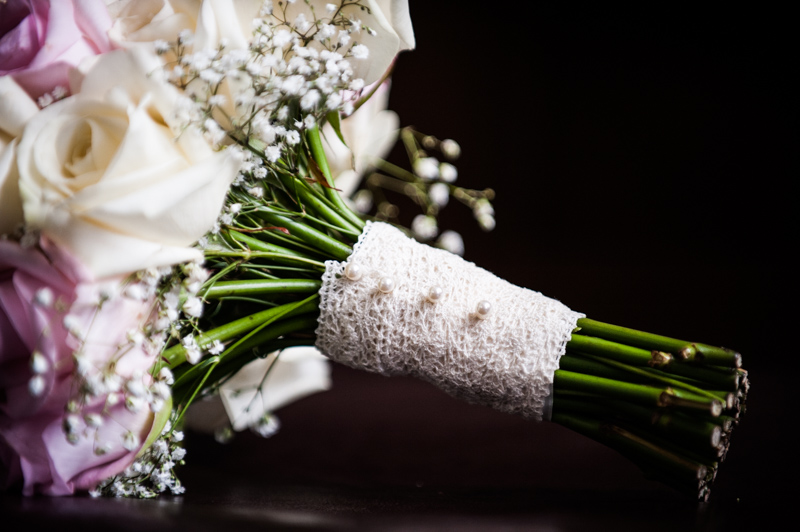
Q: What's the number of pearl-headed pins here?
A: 4